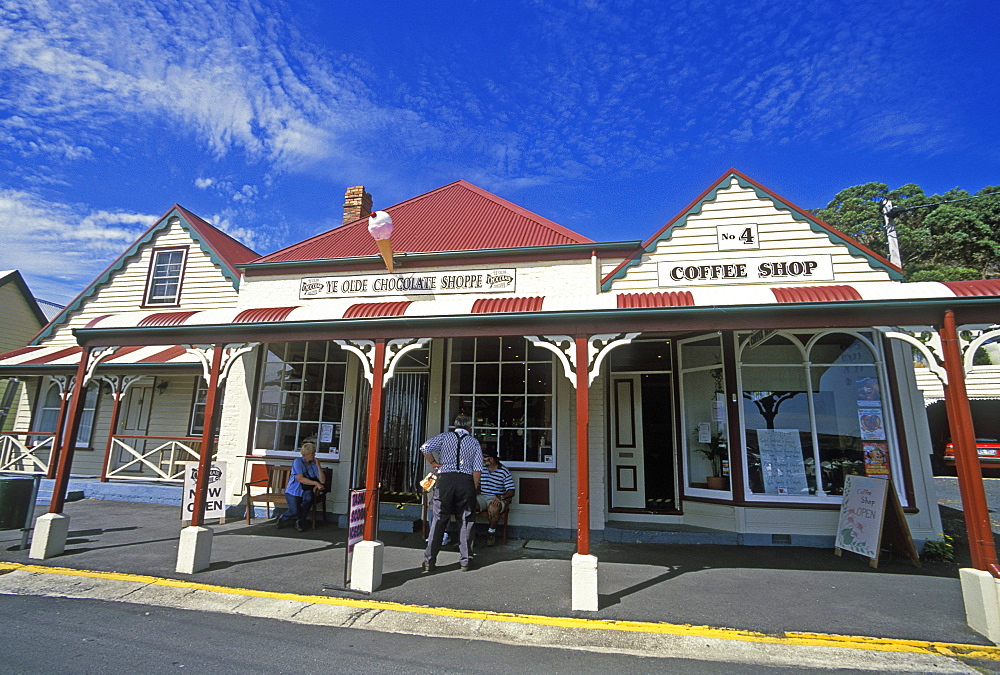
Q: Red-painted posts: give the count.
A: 7